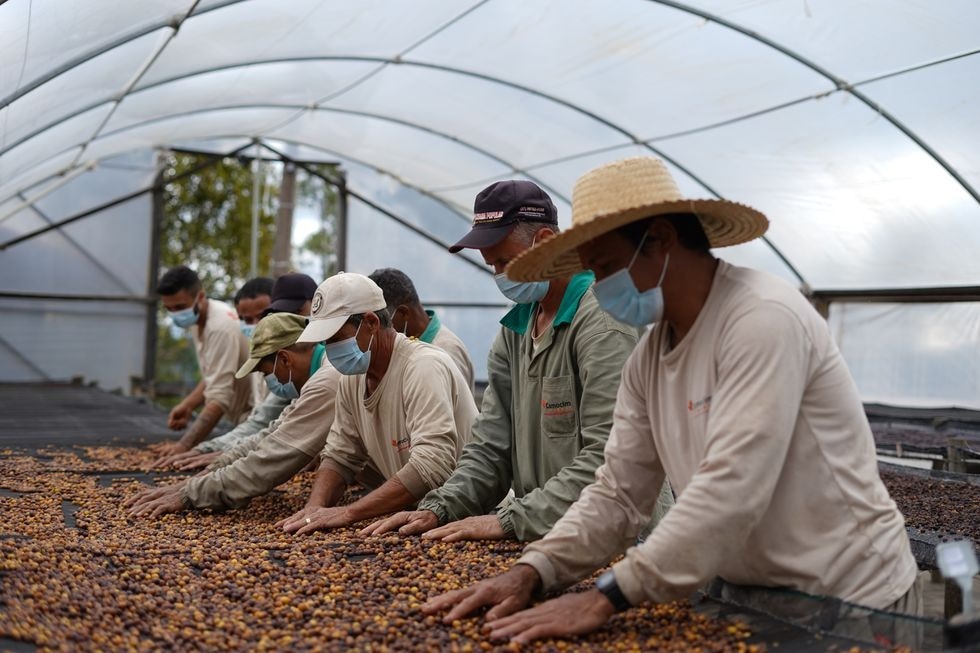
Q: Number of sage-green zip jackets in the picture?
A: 1